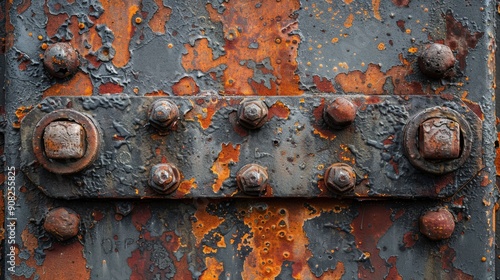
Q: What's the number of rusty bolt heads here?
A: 12